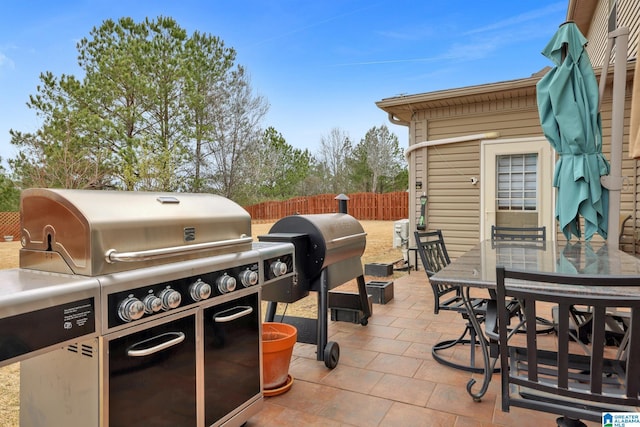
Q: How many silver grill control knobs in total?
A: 7